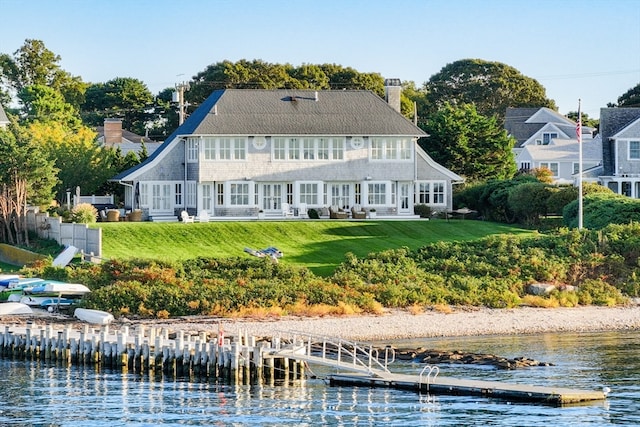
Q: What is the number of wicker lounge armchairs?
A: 4